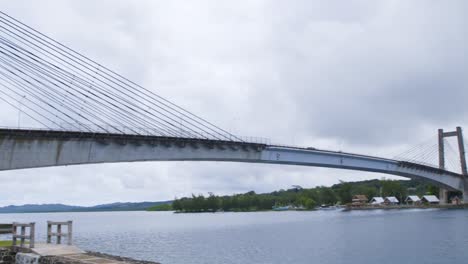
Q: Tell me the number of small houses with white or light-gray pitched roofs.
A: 4